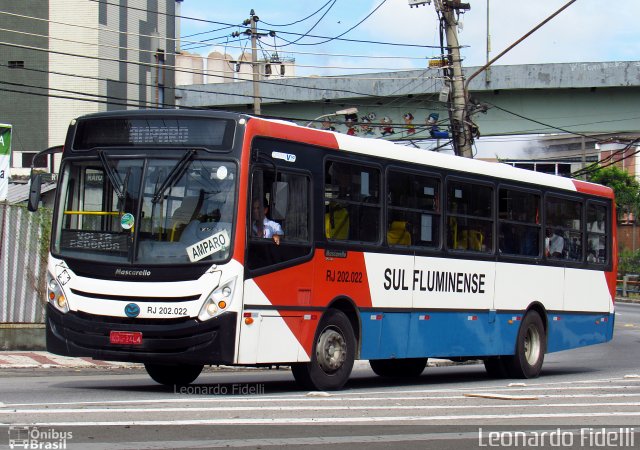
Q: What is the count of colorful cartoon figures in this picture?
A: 6